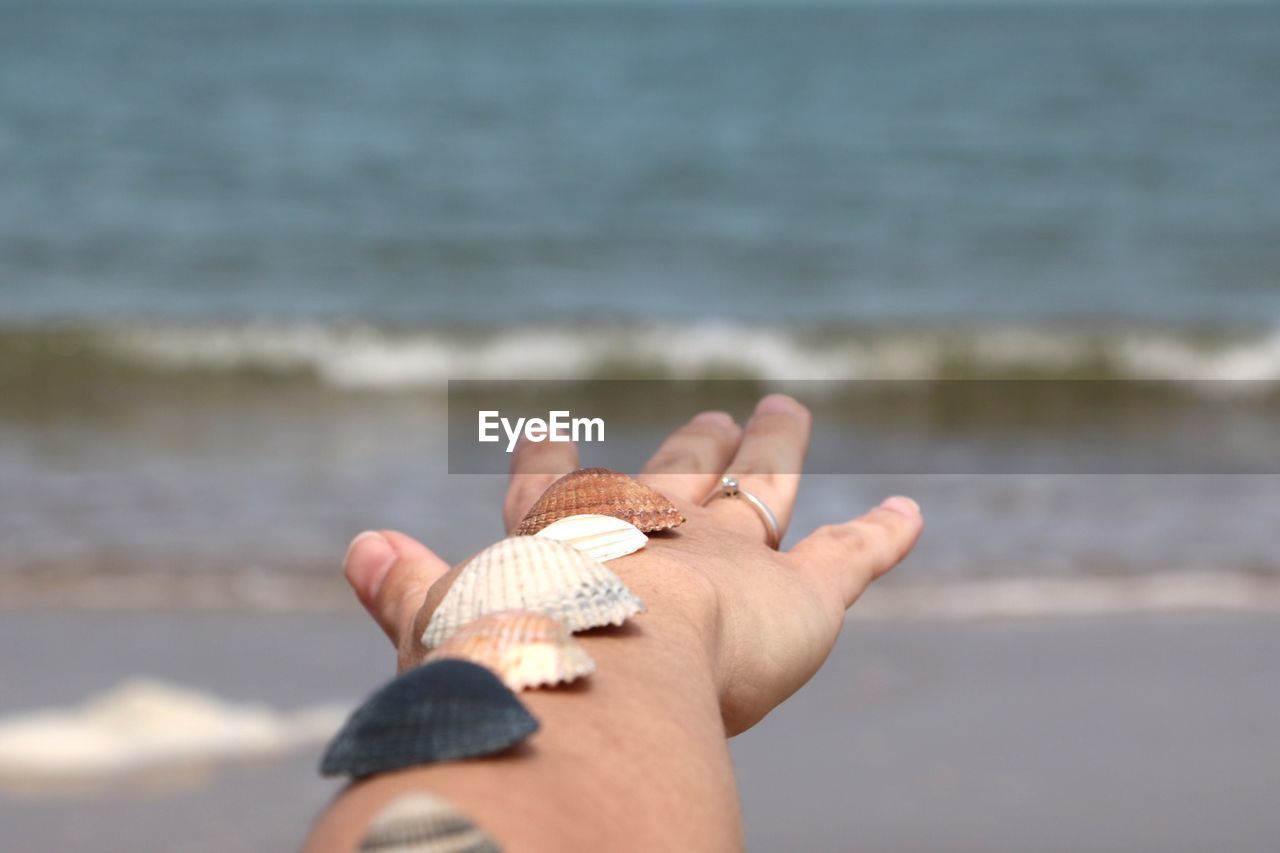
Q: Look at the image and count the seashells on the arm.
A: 6